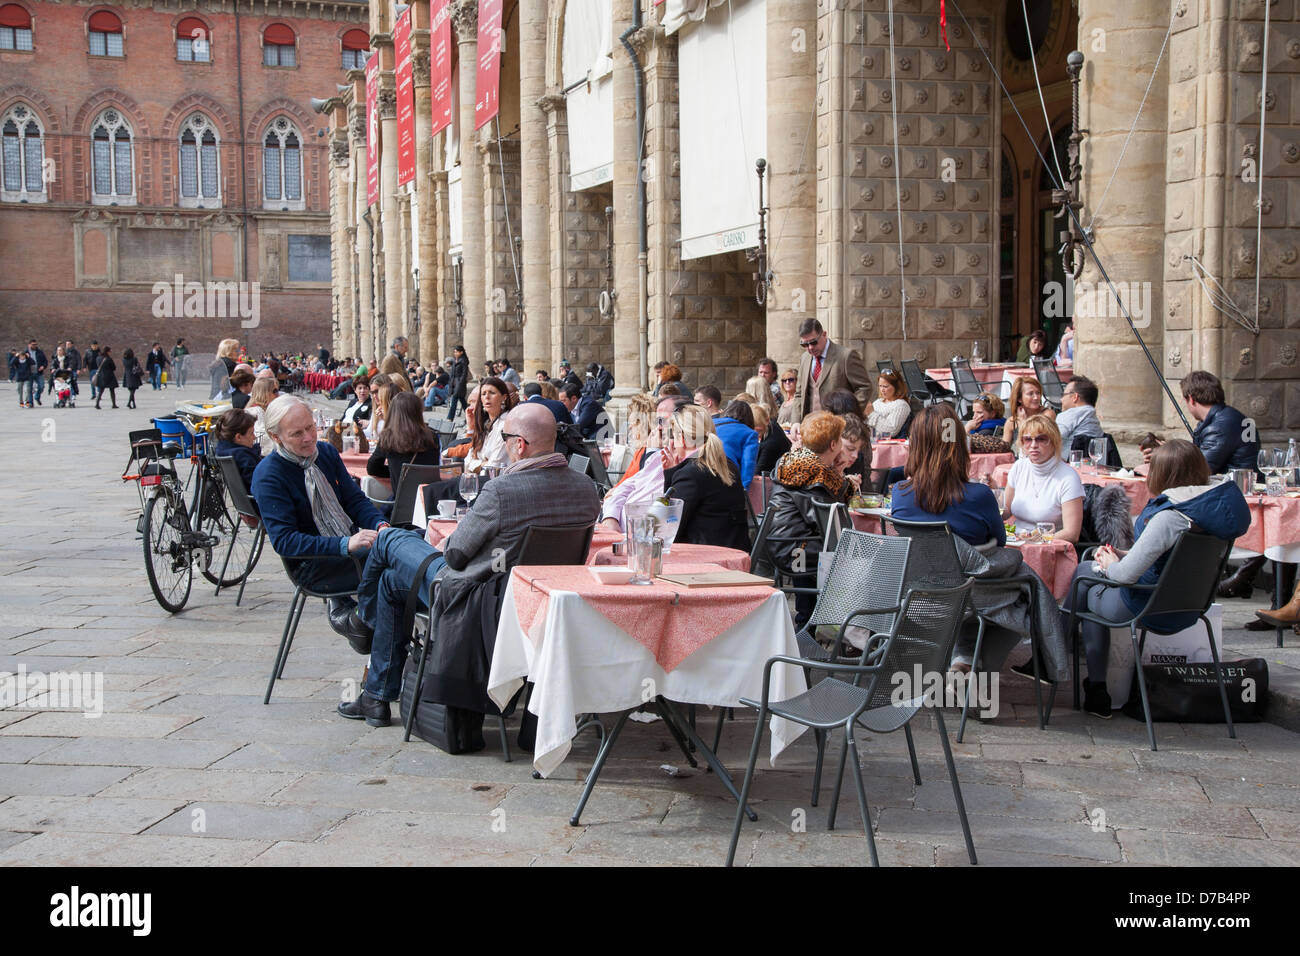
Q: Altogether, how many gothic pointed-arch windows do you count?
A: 4